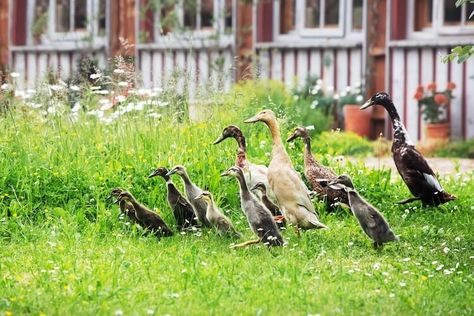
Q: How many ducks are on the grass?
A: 12